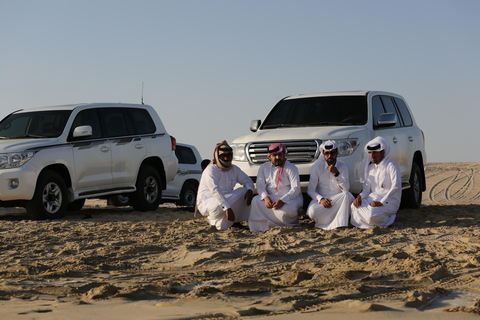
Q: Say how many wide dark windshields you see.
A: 2